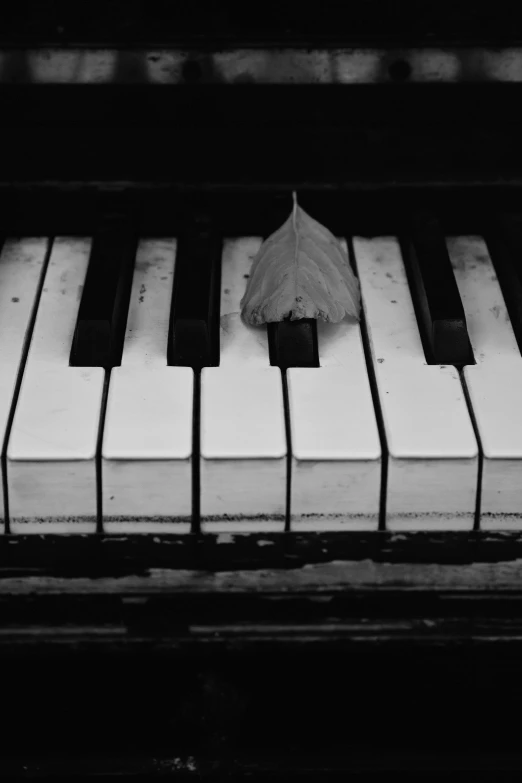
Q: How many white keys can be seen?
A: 7